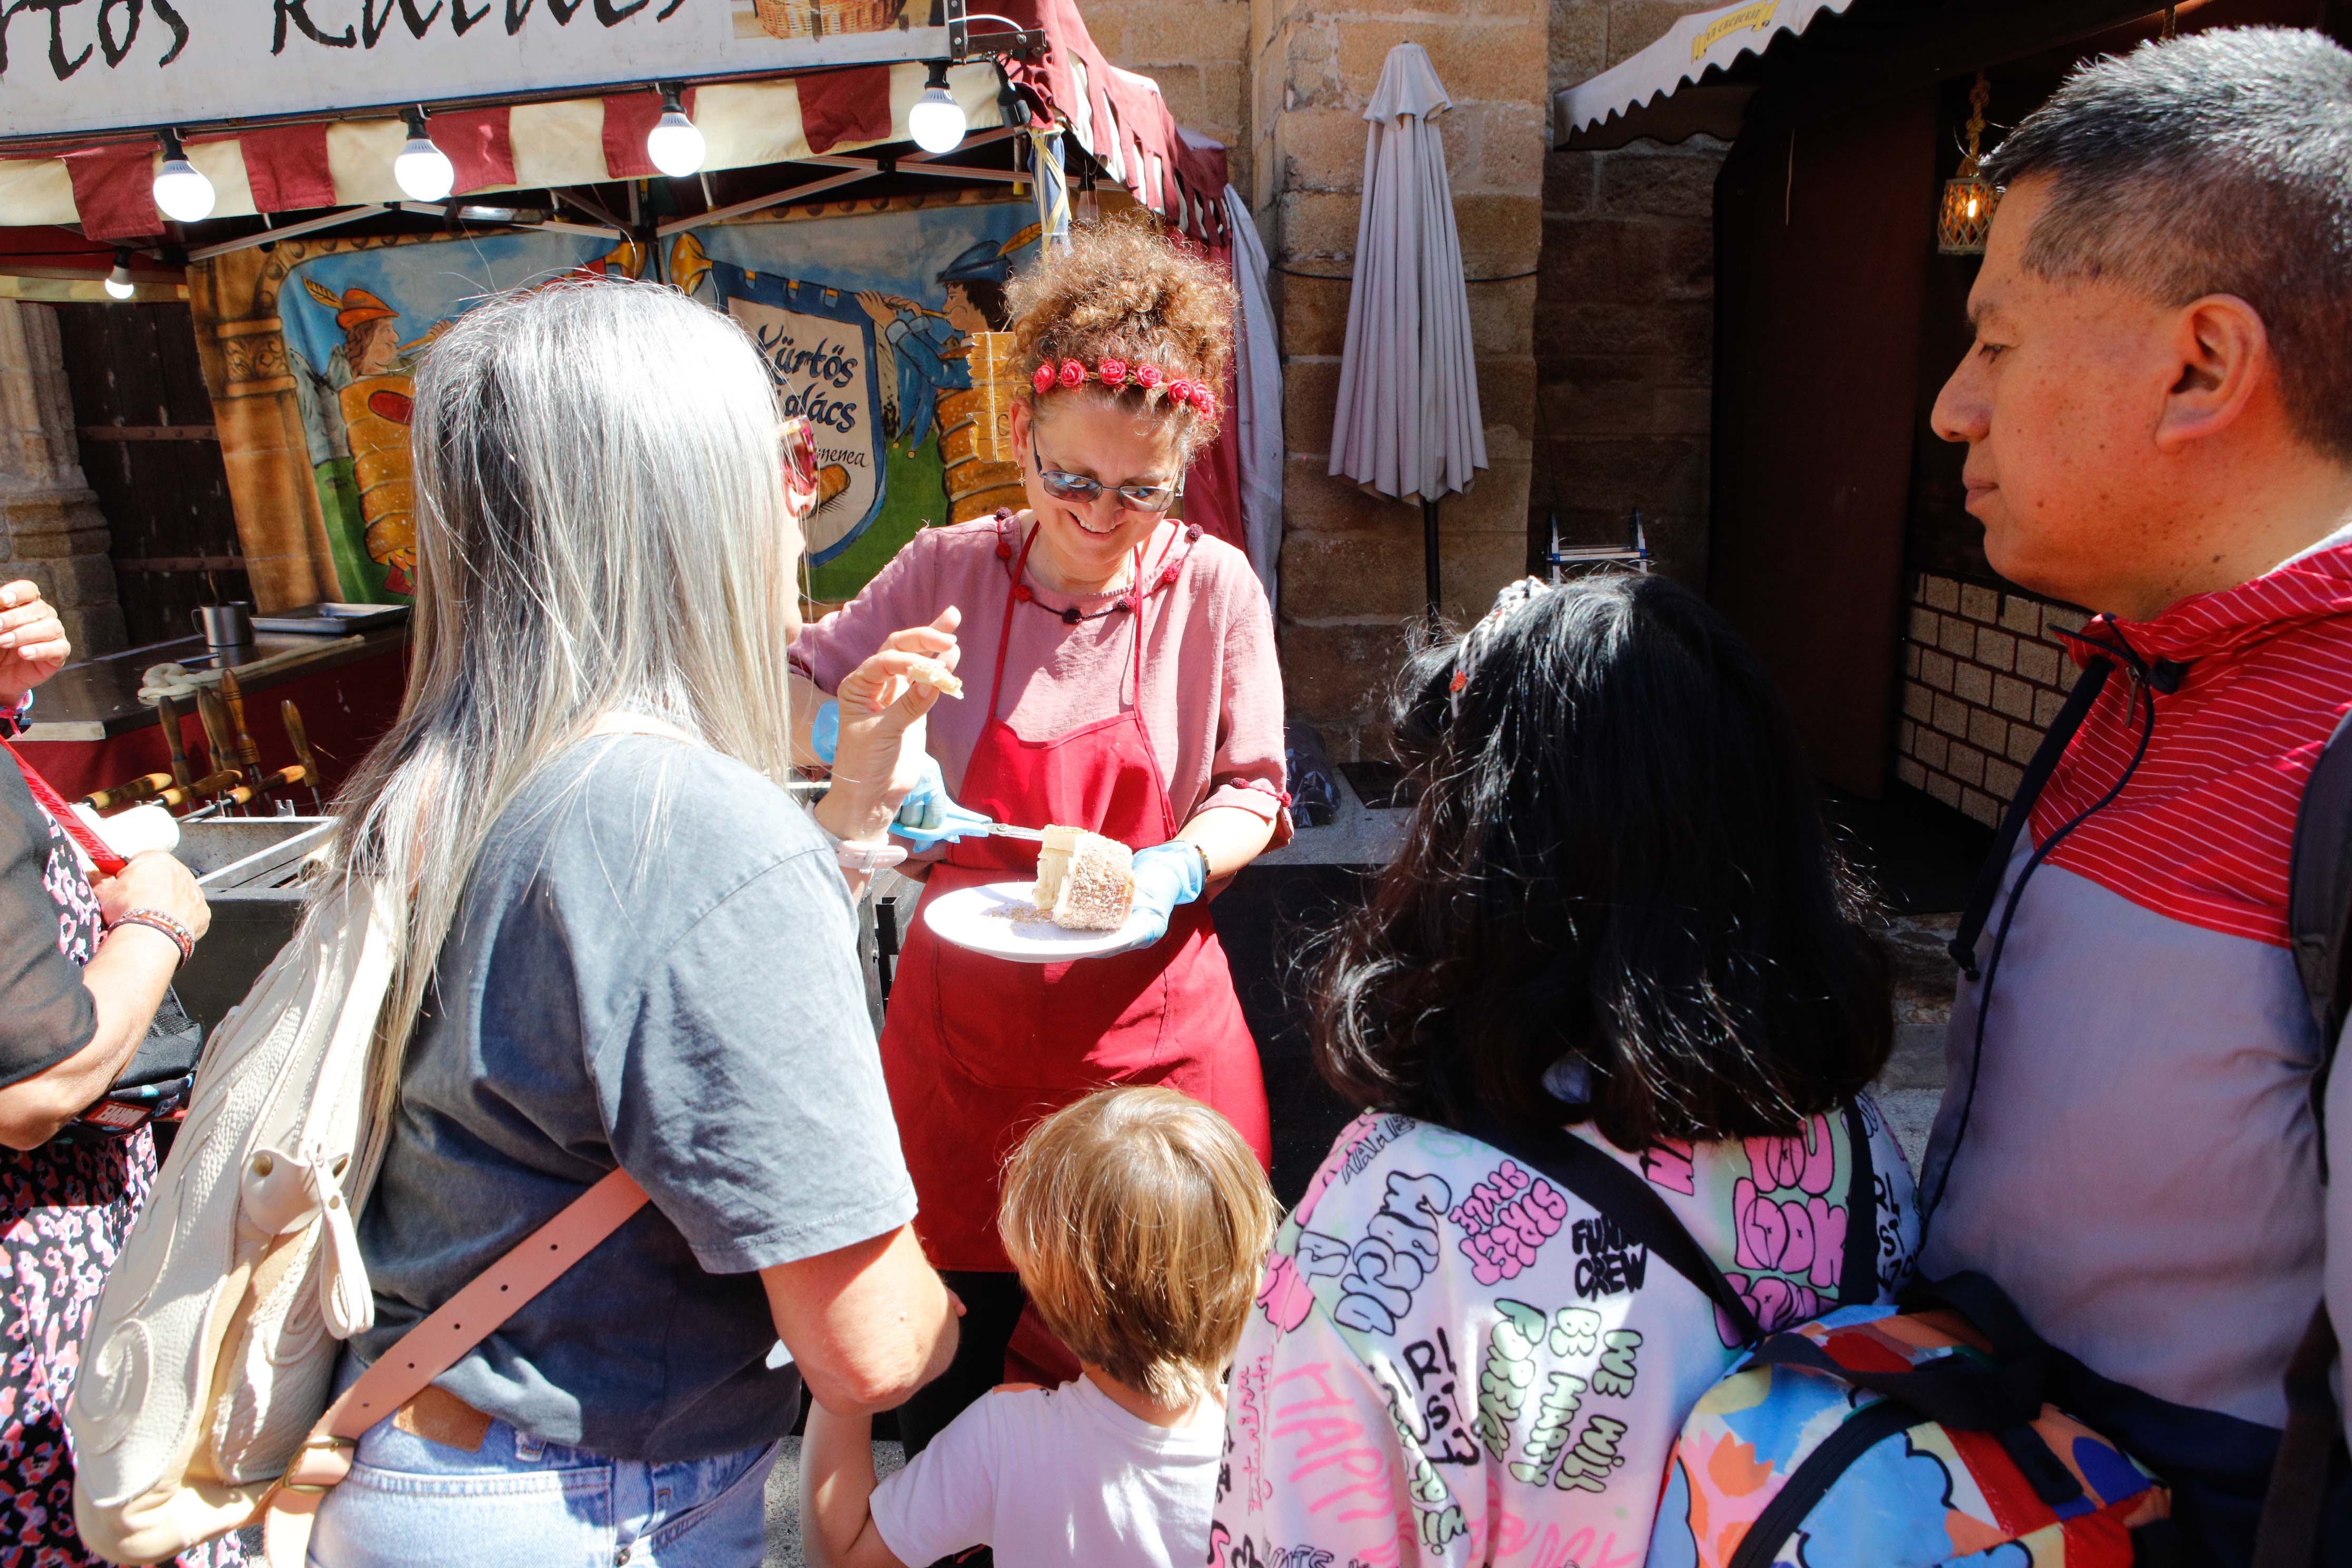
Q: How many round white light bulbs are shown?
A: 5